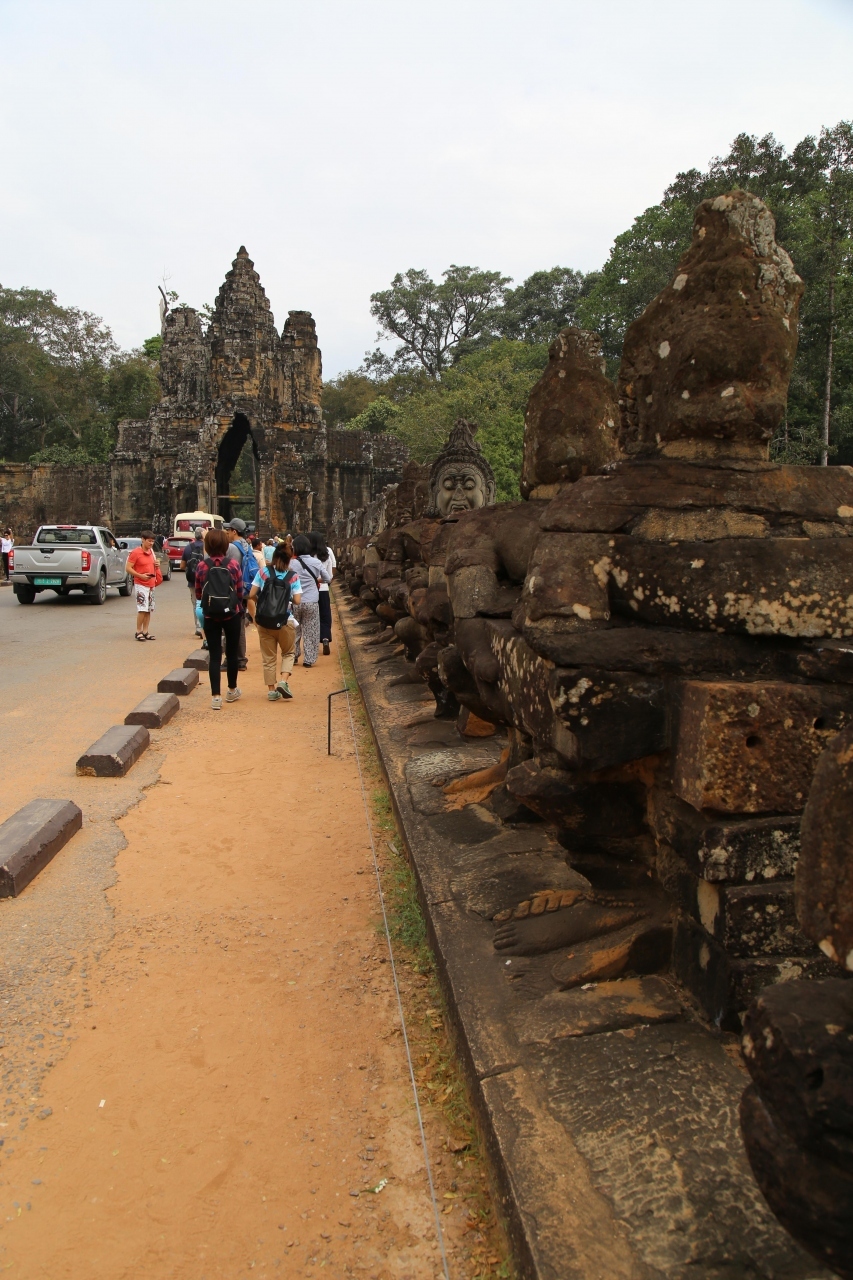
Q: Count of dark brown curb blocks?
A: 5